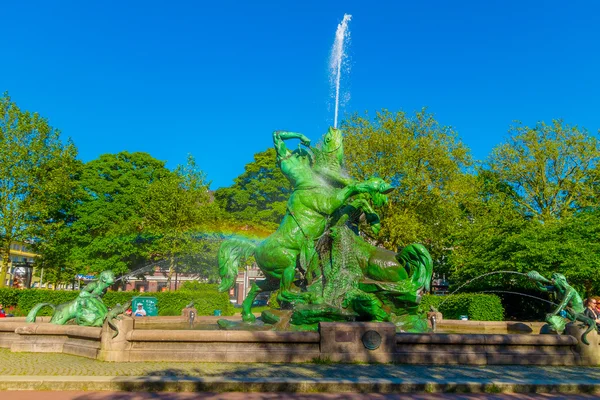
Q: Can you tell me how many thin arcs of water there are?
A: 3